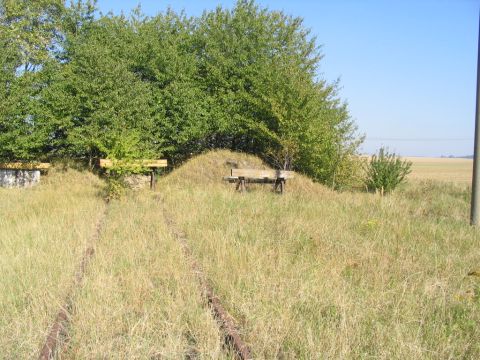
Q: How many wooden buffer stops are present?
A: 3